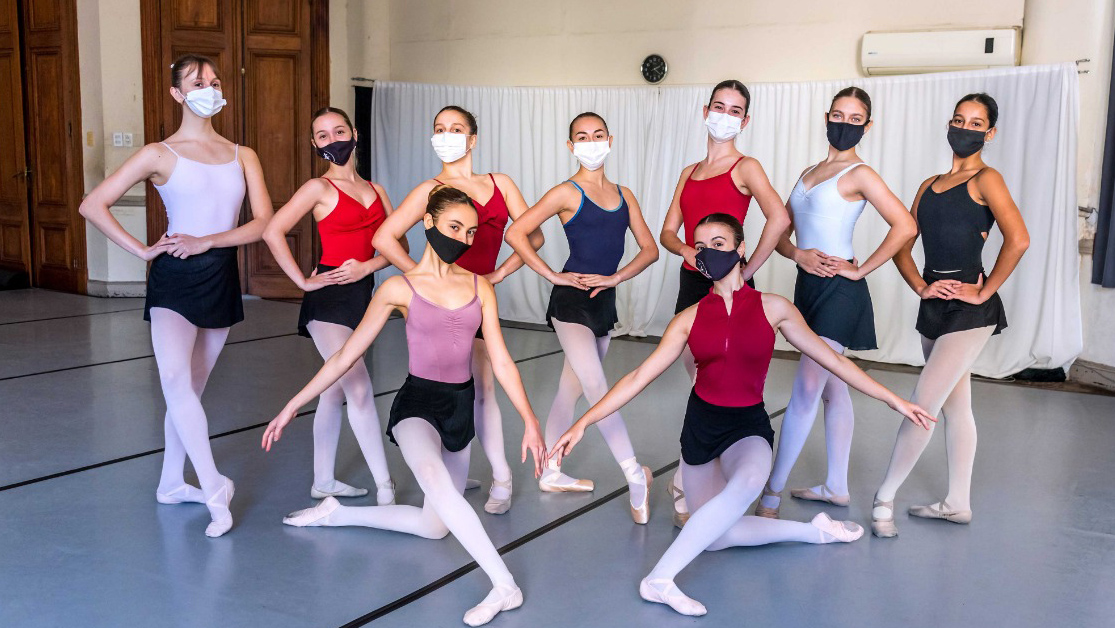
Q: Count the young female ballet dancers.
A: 9